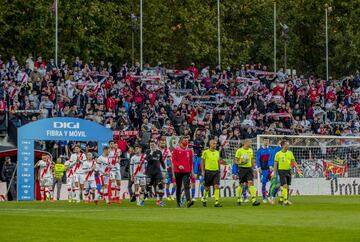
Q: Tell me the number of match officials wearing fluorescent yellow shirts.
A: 3